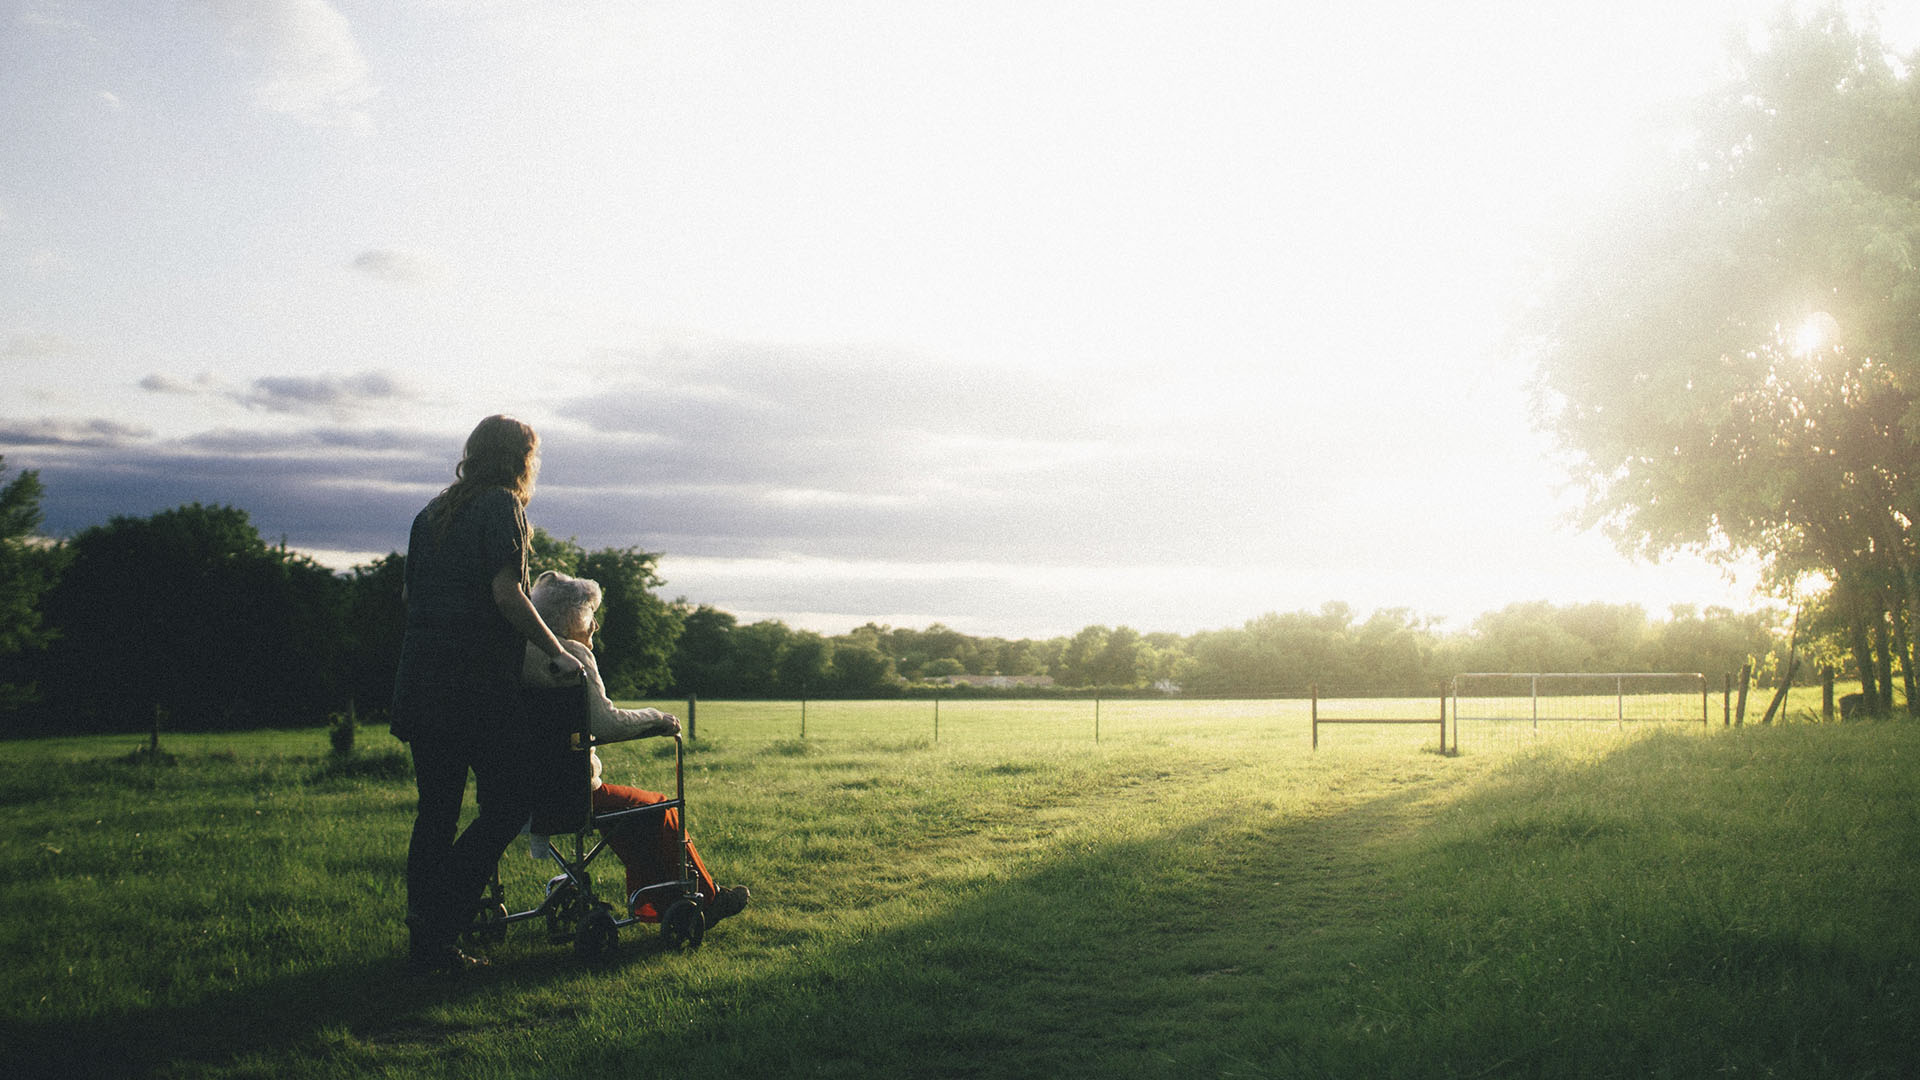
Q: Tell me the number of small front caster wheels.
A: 2